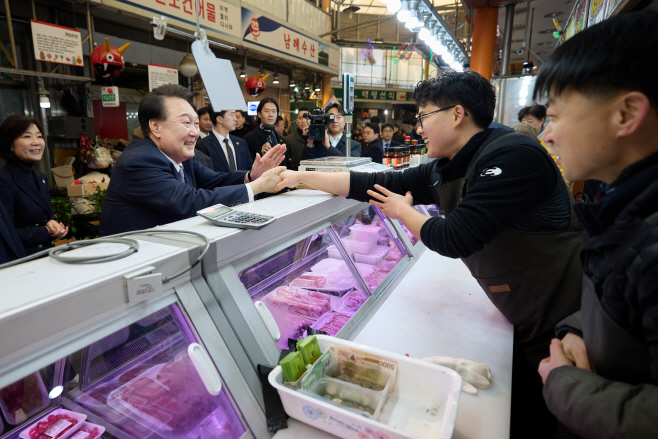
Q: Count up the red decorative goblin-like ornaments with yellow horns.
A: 2